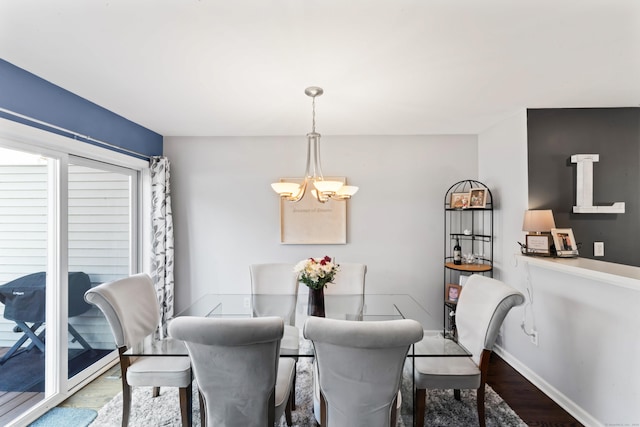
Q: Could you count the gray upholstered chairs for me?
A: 6